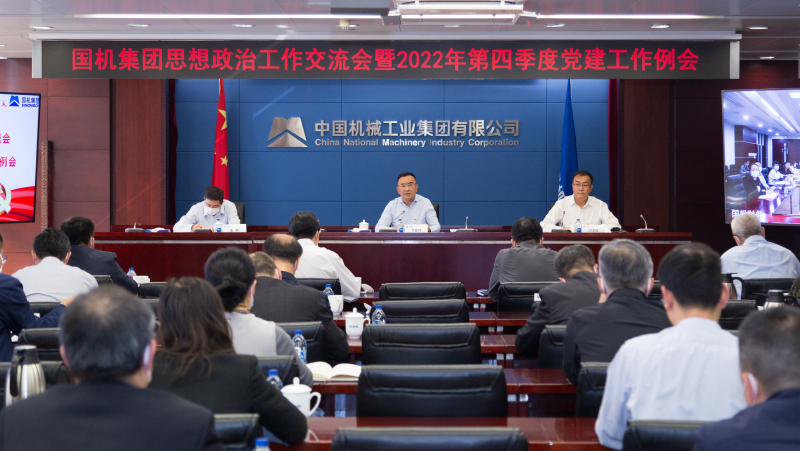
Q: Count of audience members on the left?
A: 9